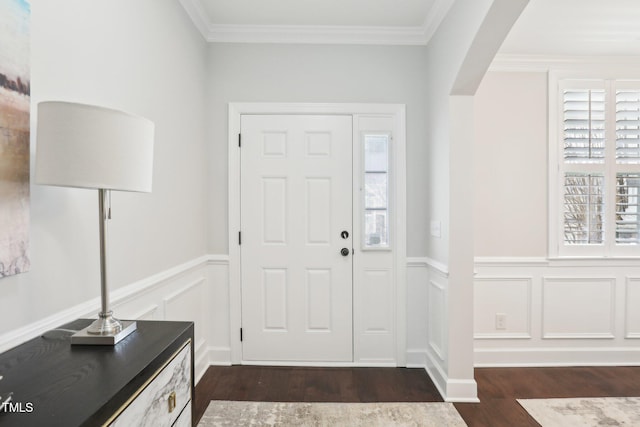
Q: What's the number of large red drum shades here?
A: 0